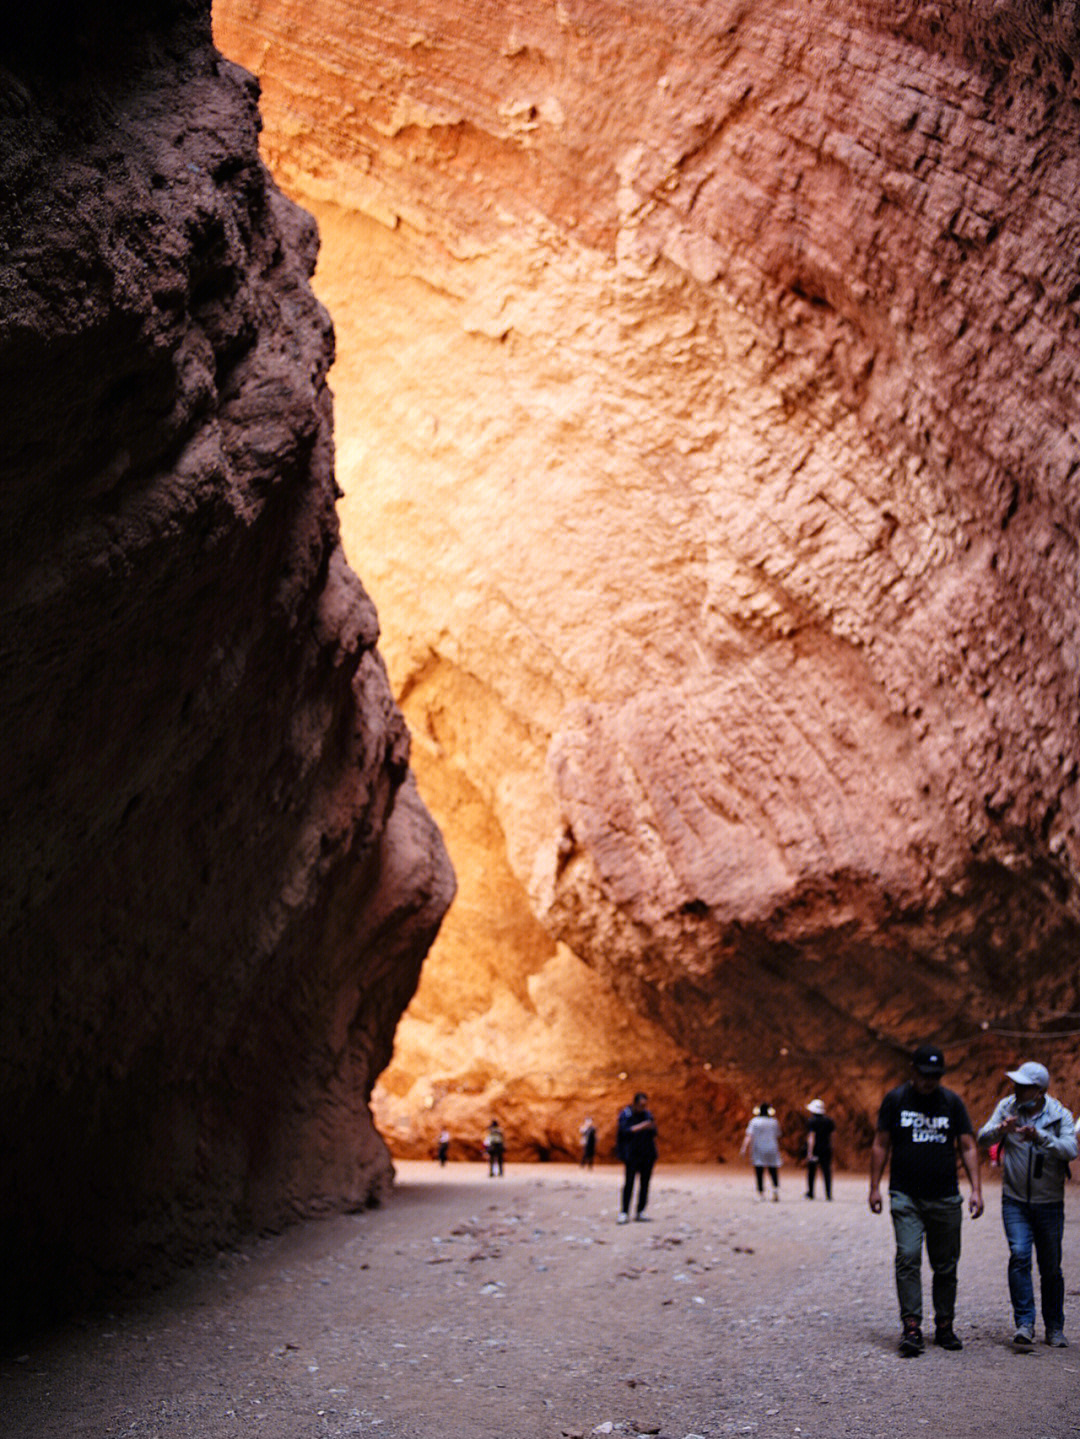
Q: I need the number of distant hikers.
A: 6